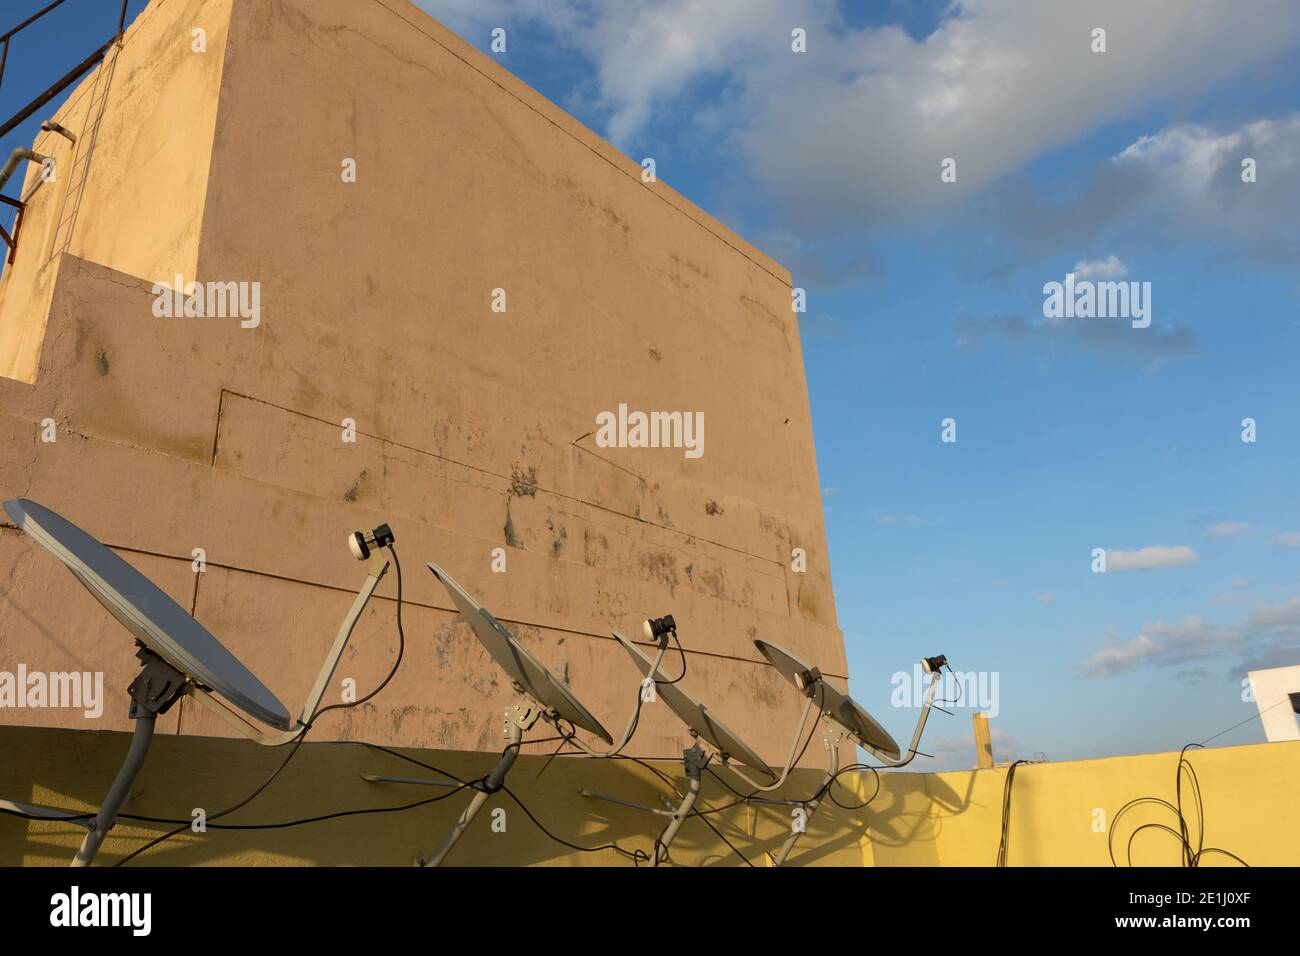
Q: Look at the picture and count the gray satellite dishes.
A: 4